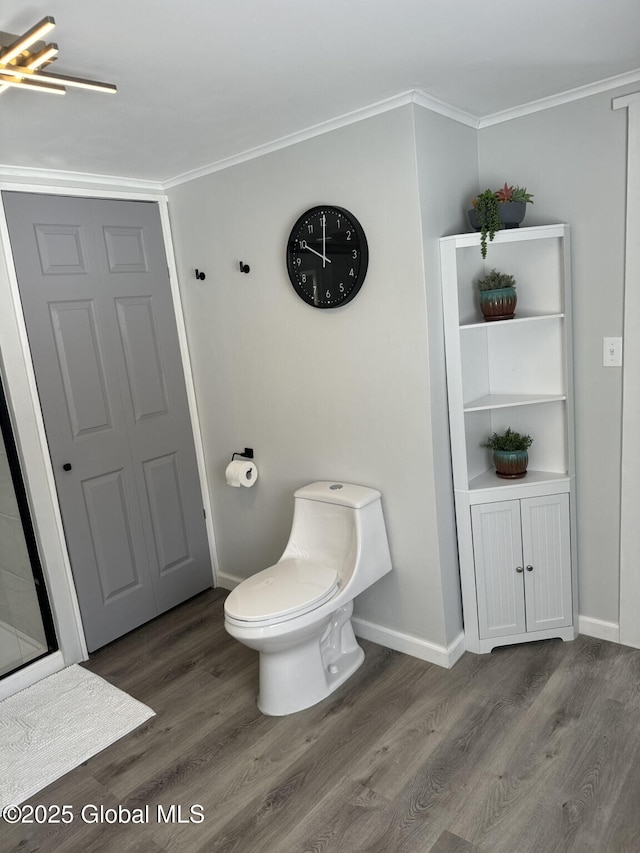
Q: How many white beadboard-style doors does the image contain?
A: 2